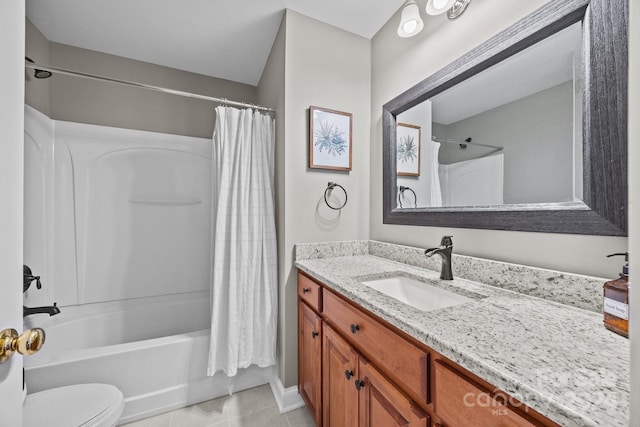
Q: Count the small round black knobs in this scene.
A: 5